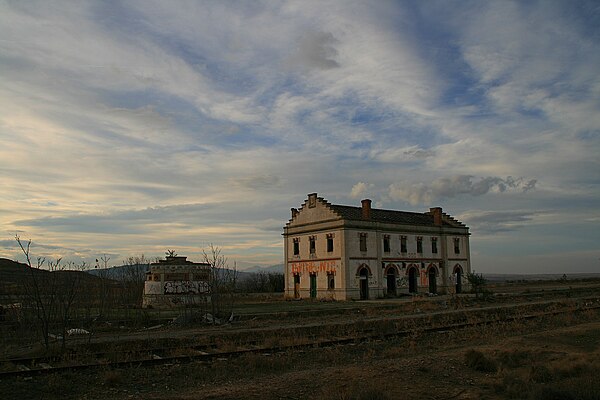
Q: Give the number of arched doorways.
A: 5